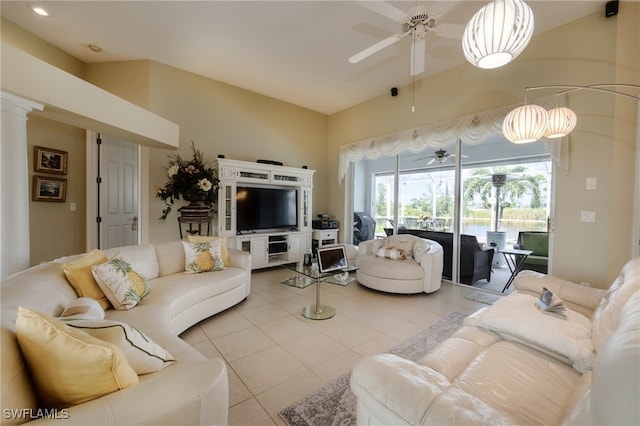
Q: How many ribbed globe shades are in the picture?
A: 3